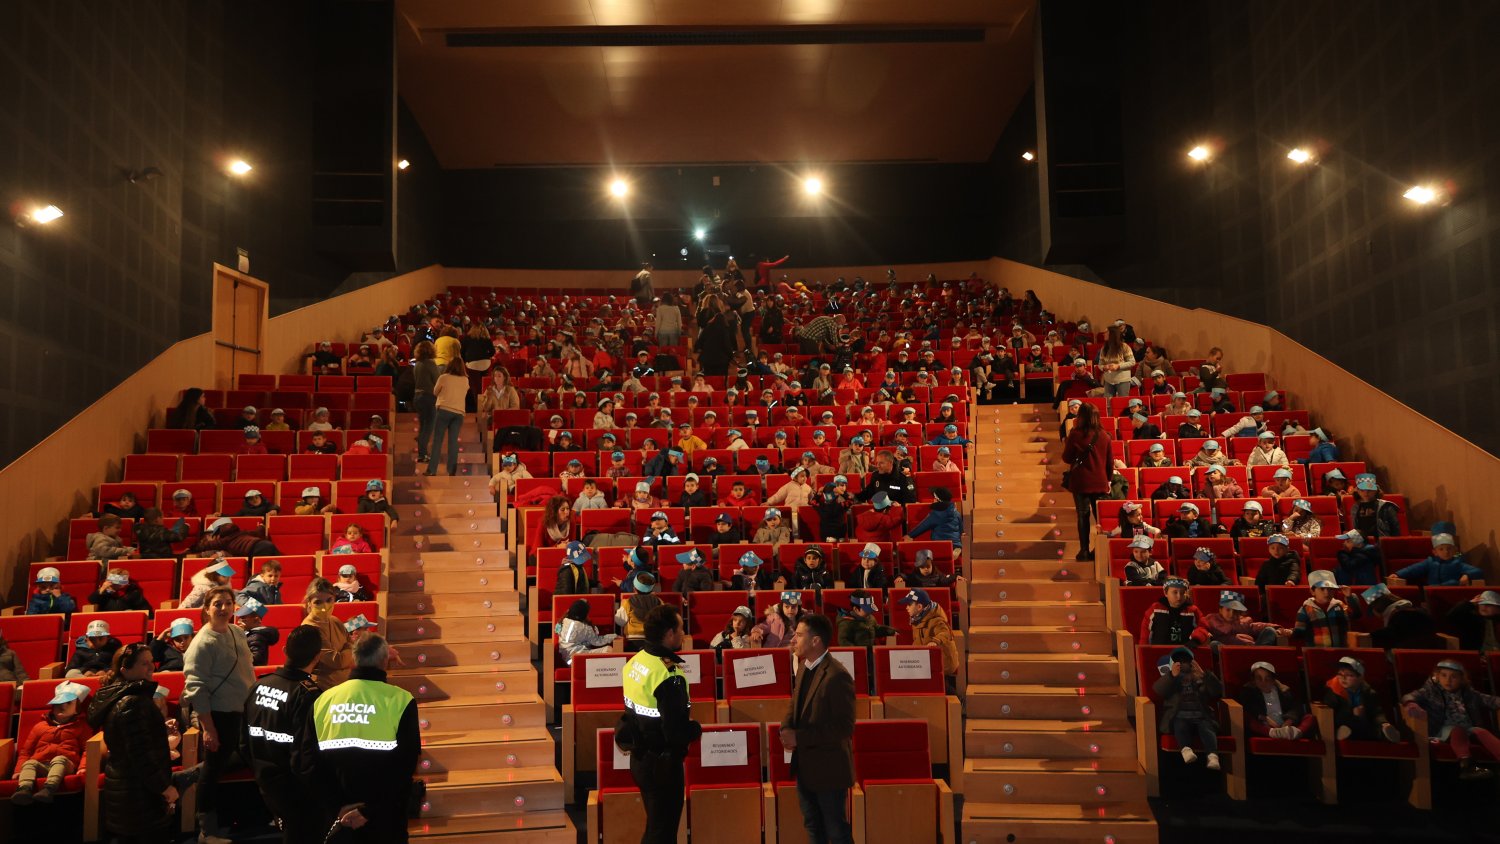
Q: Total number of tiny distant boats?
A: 0